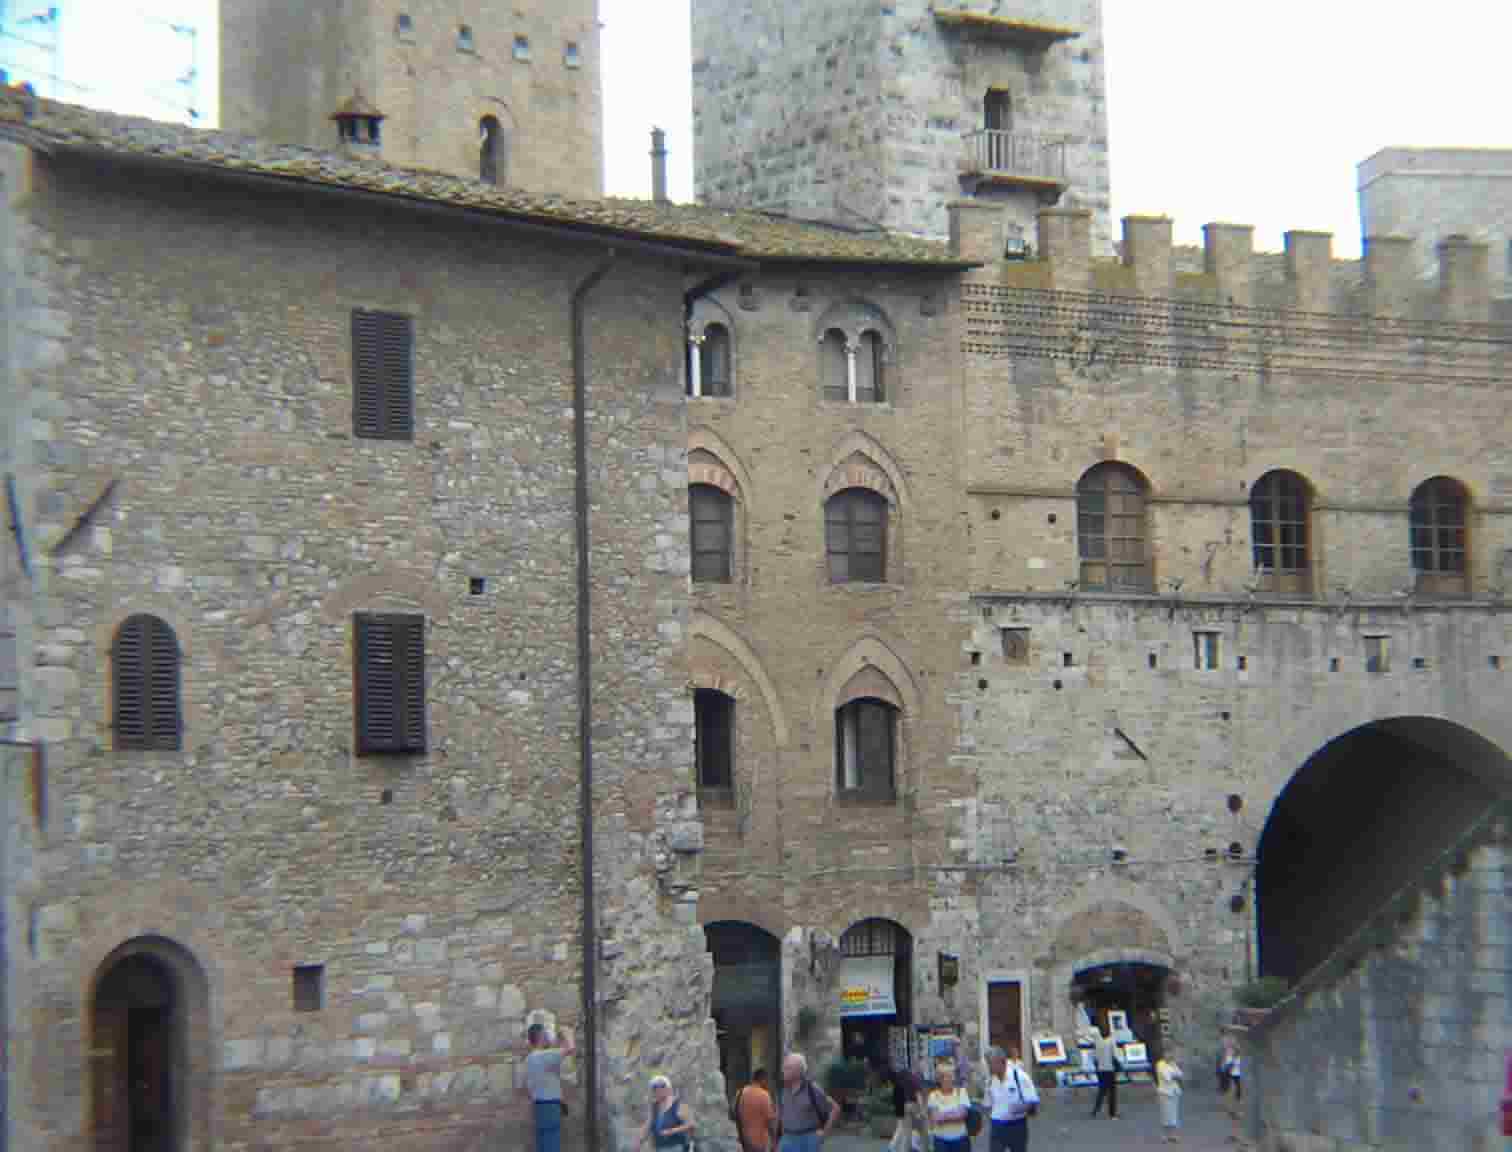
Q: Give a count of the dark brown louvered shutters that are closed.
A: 3